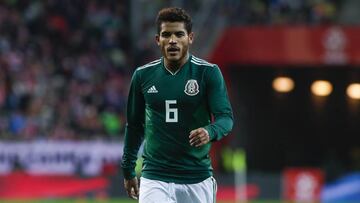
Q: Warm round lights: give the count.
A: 3